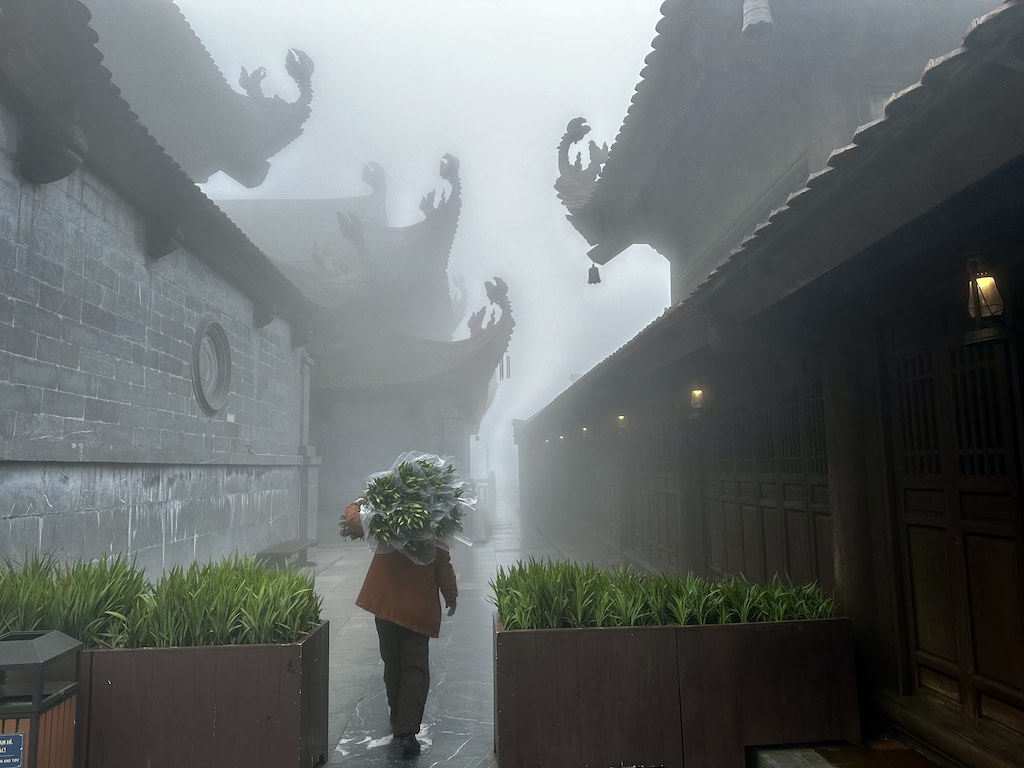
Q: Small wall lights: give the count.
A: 6